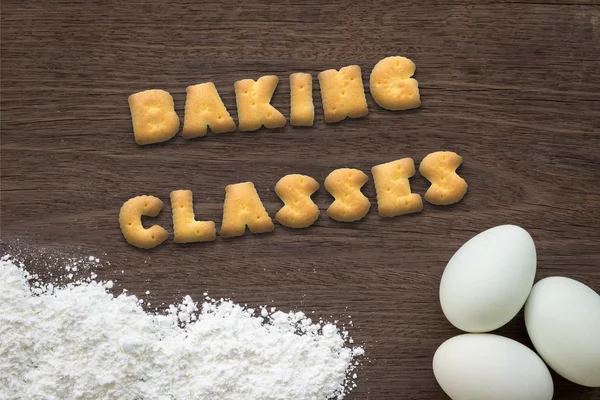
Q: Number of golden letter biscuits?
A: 13